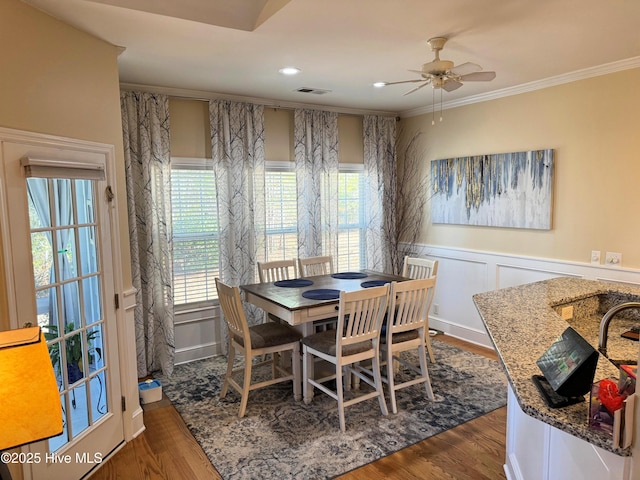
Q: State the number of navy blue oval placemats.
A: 4